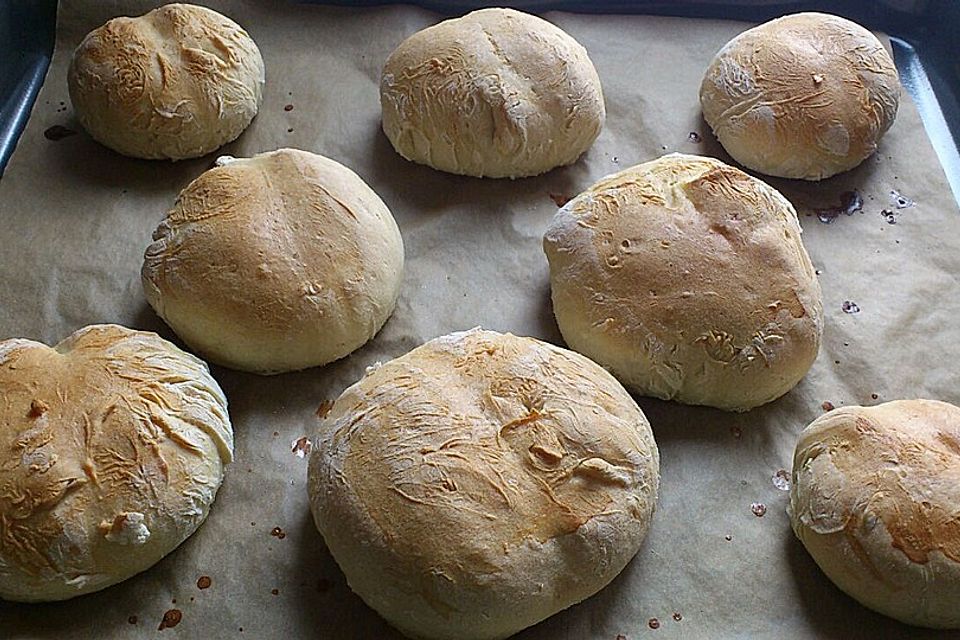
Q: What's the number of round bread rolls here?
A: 8